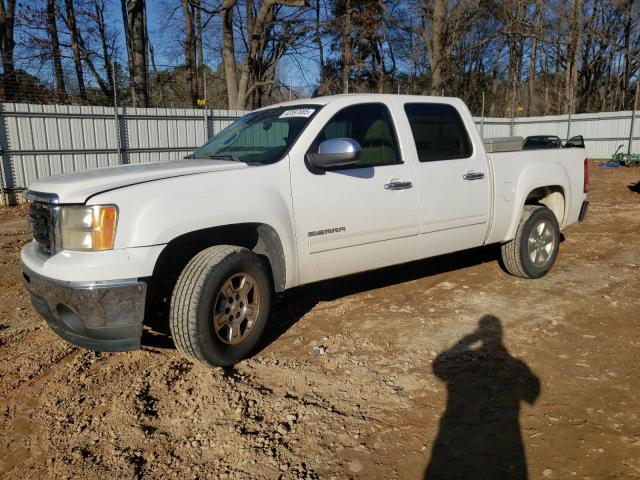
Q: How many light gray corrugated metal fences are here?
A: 1